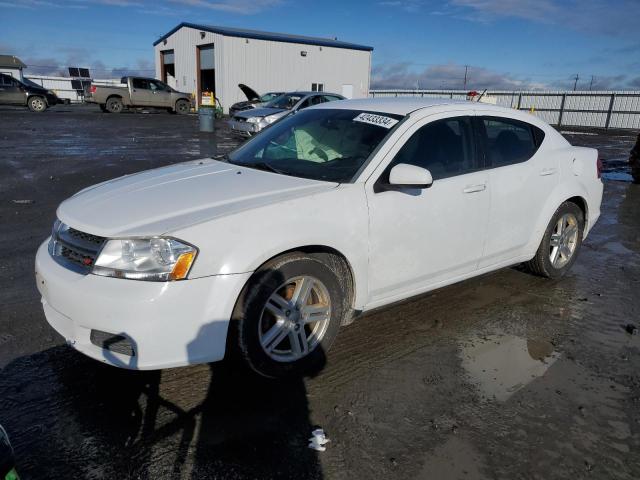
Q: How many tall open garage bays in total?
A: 2